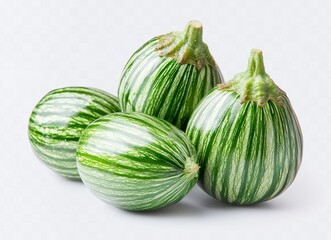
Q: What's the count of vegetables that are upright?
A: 2